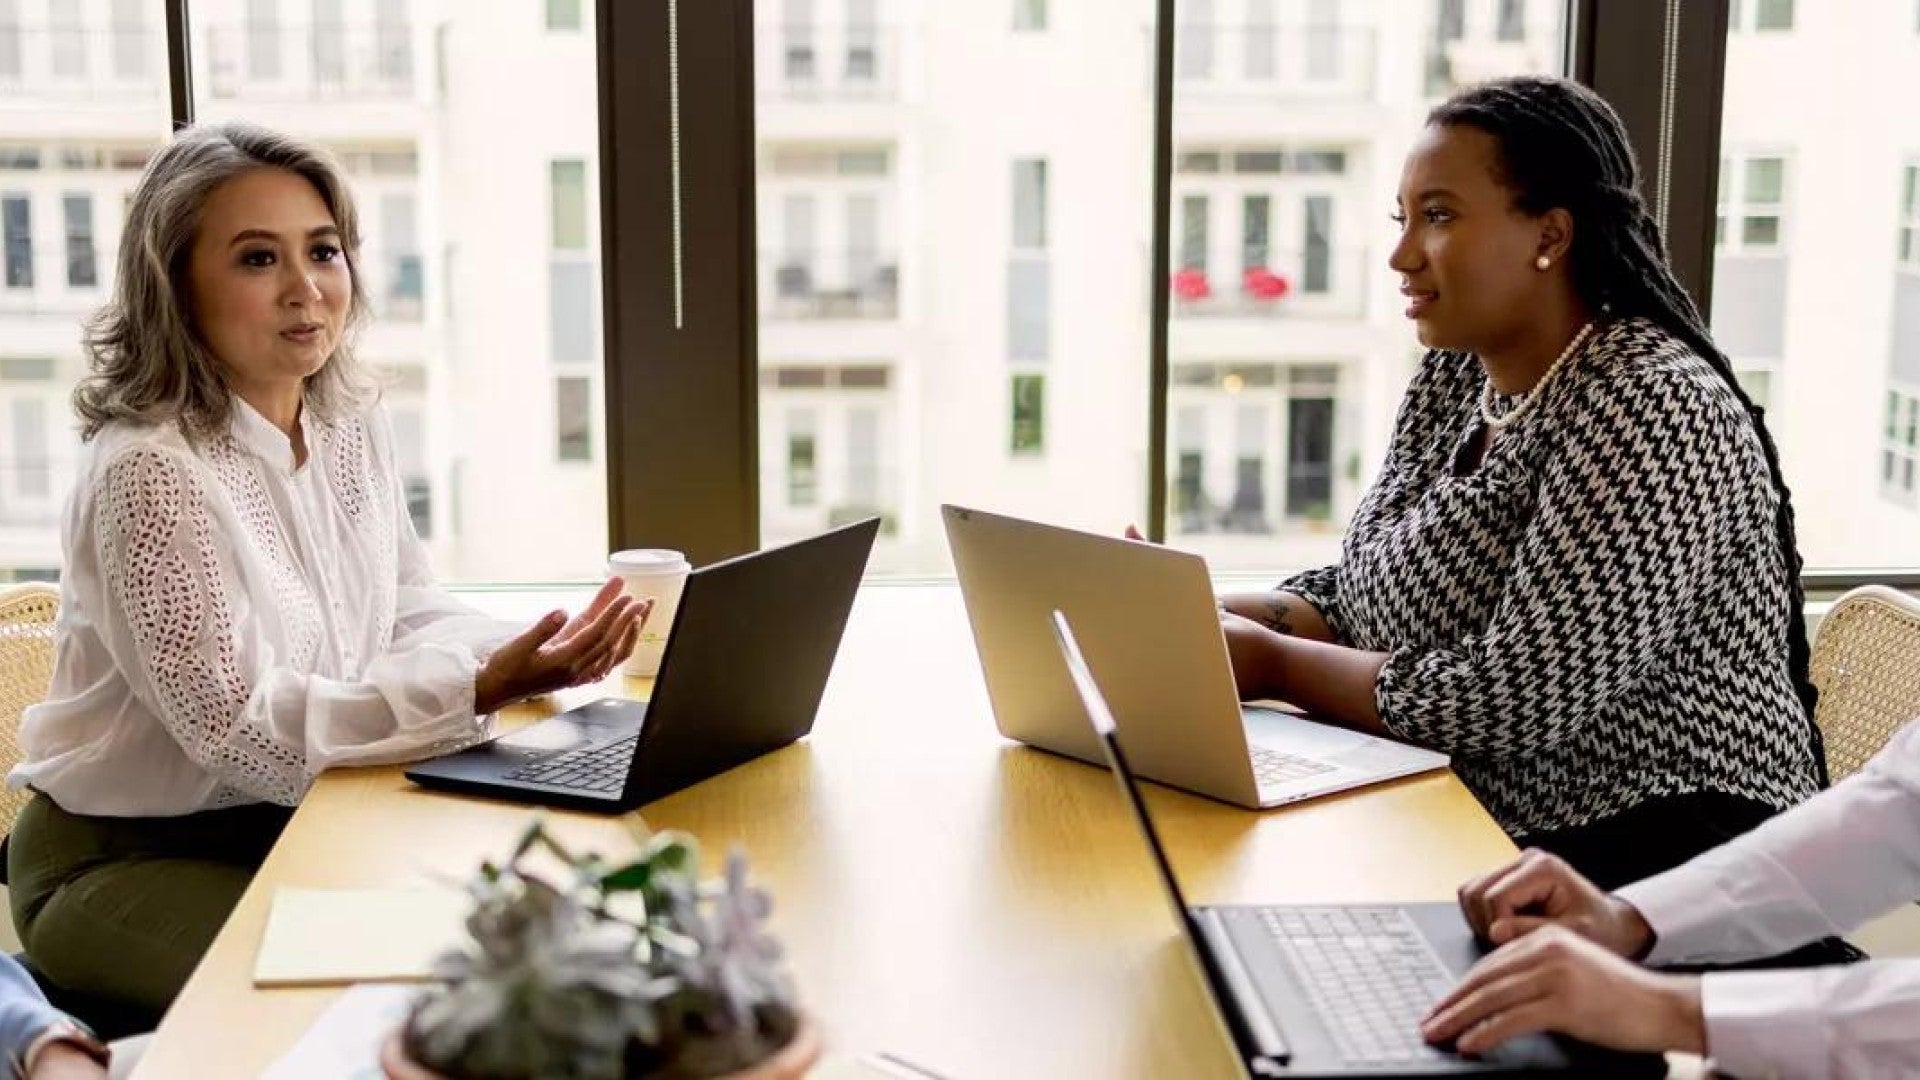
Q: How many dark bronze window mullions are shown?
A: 4